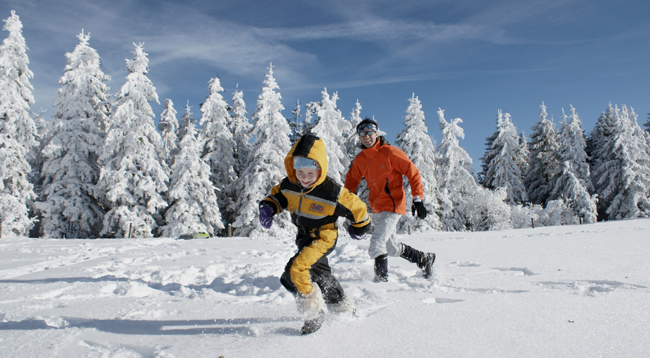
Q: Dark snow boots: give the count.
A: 2